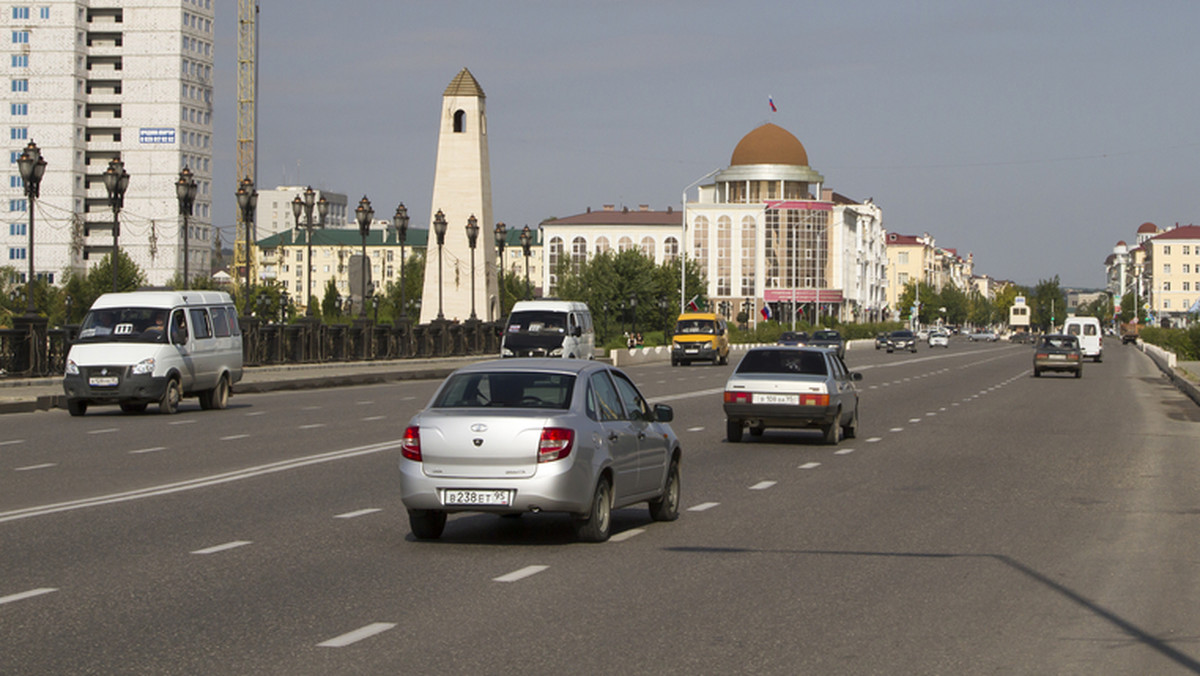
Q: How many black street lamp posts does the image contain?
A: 11